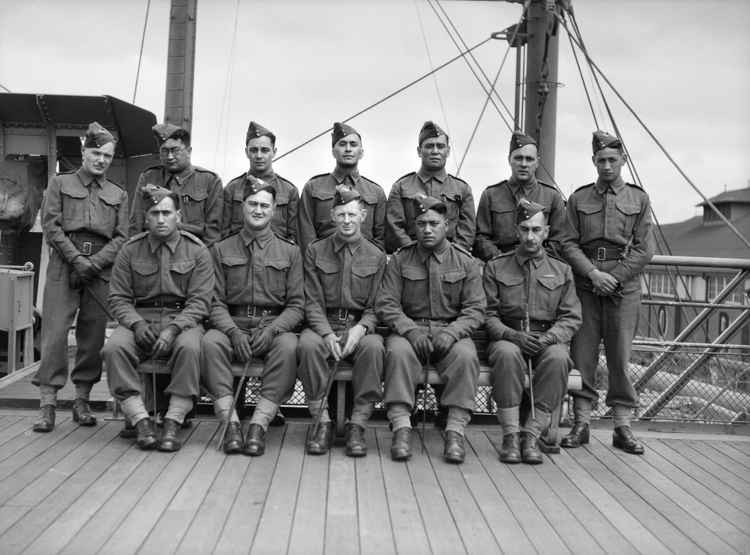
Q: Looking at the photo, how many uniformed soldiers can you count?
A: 12